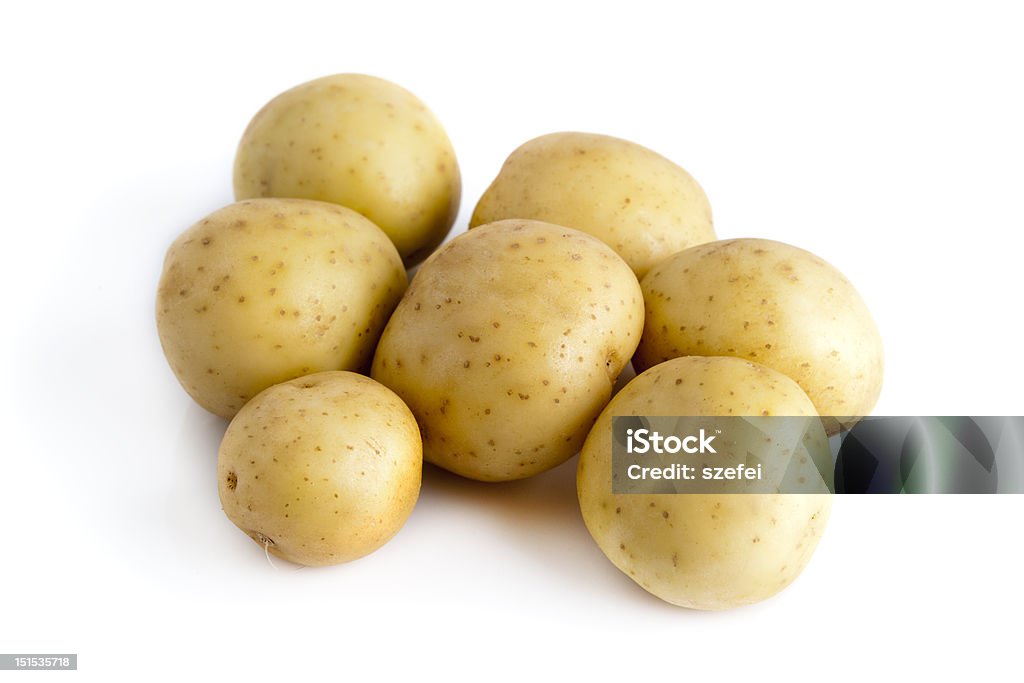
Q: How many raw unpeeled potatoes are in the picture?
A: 7